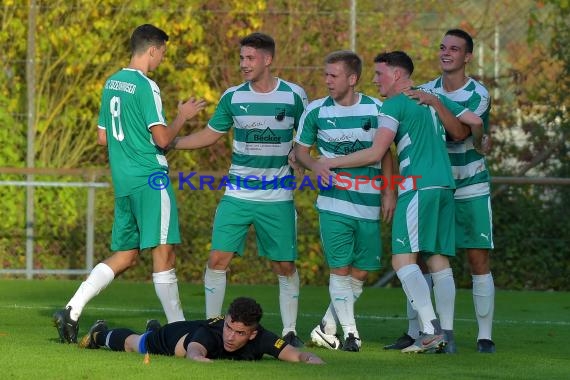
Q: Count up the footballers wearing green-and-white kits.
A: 5